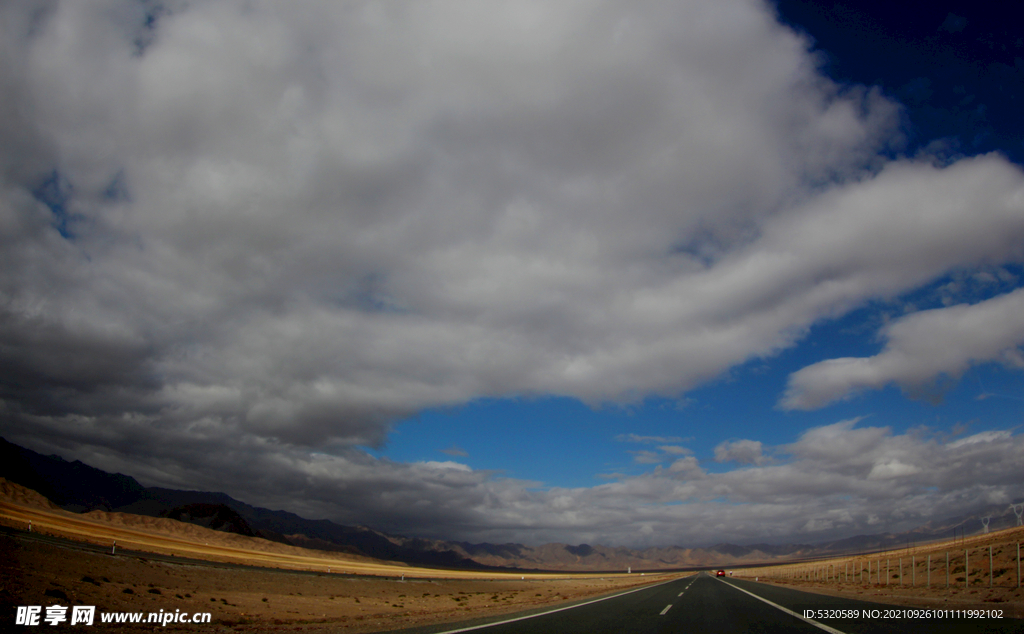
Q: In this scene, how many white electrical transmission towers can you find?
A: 2